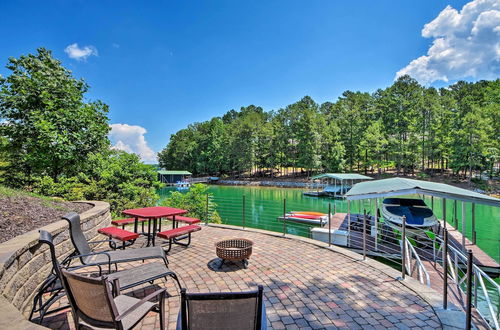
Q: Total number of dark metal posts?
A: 8